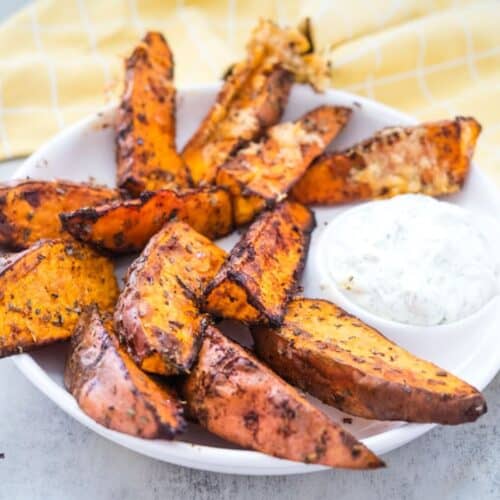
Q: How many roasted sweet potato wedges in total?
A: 12